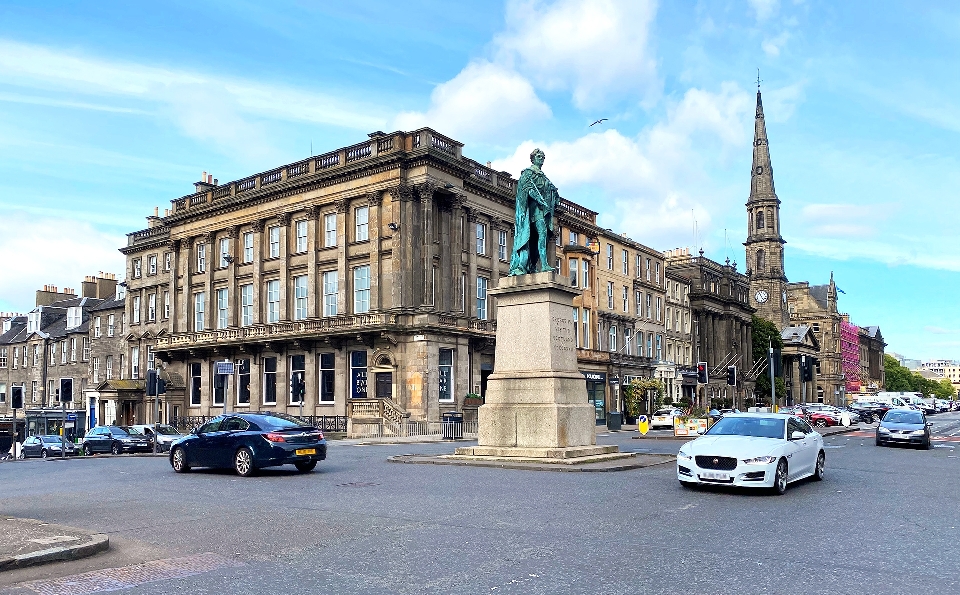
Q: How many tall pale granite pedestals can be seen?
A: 1